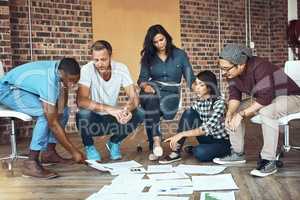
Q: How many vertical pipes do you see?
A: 4